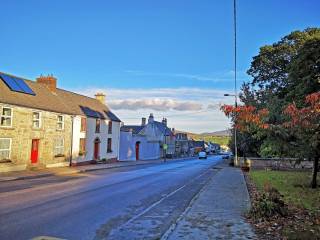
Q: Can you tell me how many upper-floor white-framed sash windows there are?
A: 3